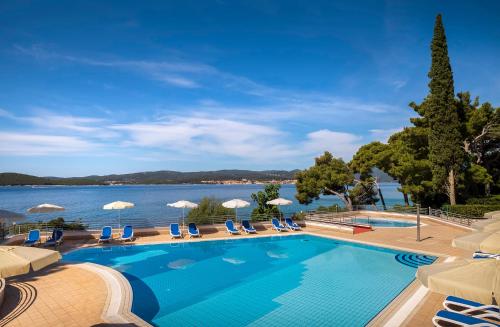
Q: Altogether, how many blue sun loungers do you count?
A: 13